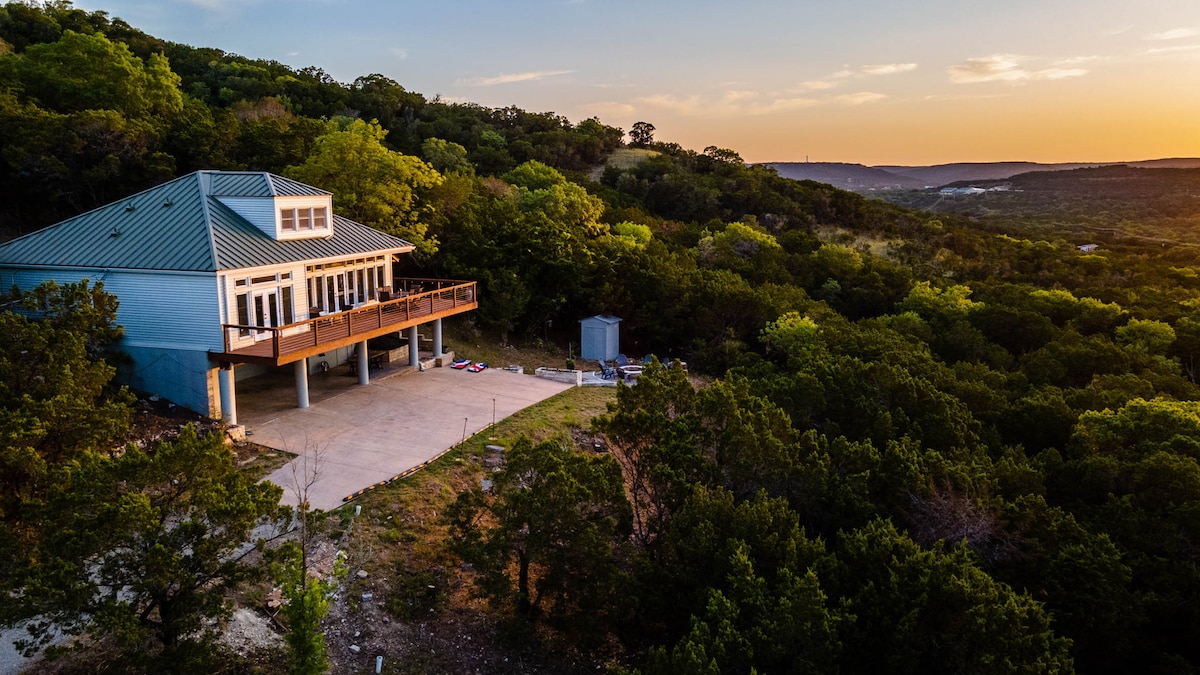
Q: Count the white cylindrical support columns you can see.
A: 5